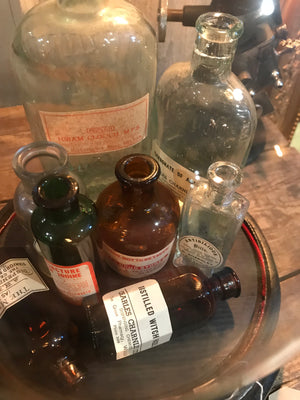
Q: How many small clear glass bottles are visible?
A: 2